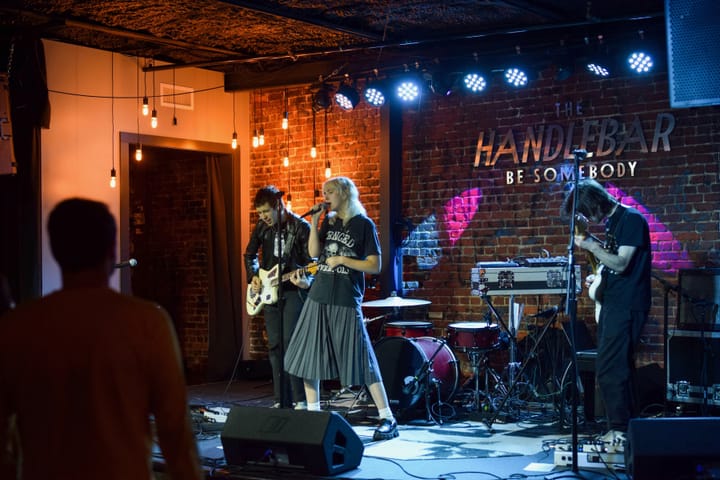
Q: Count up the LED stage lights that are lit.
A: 7